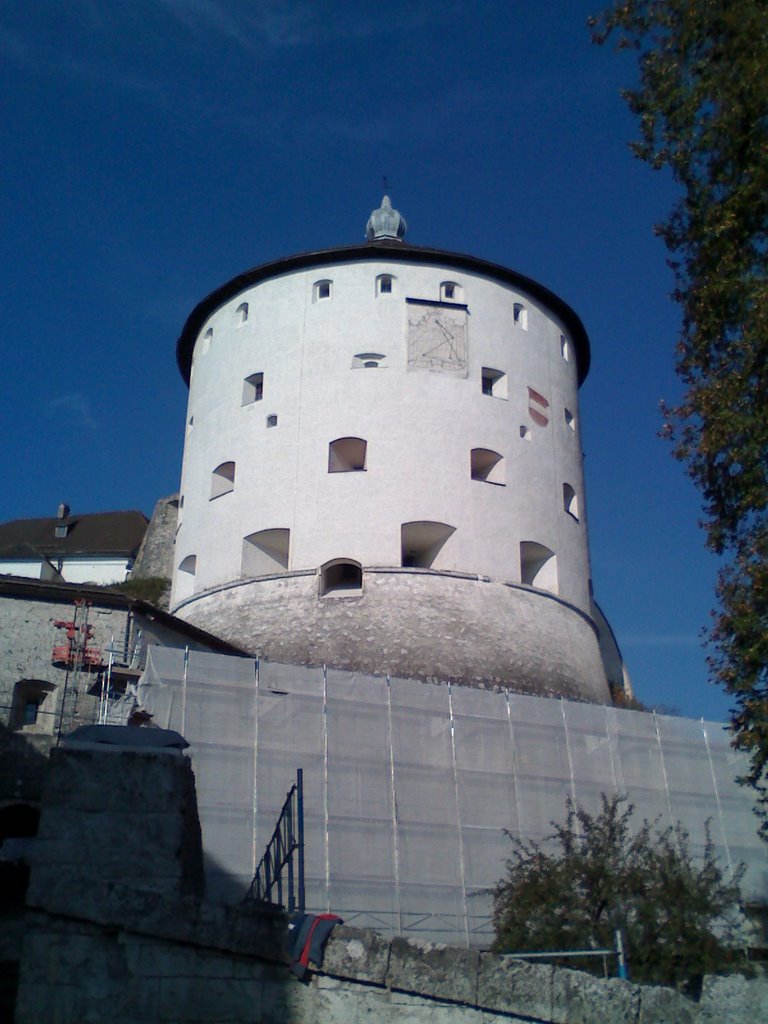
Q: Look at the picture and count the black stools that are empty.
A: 0